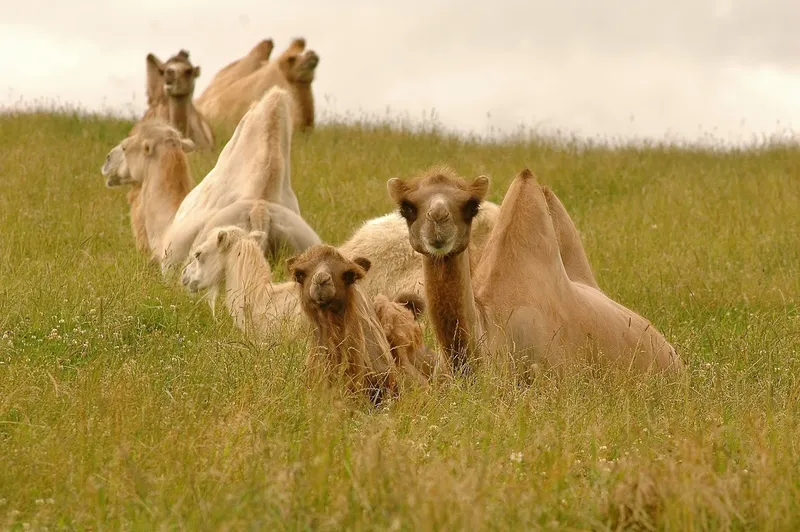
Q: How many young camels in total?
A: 2